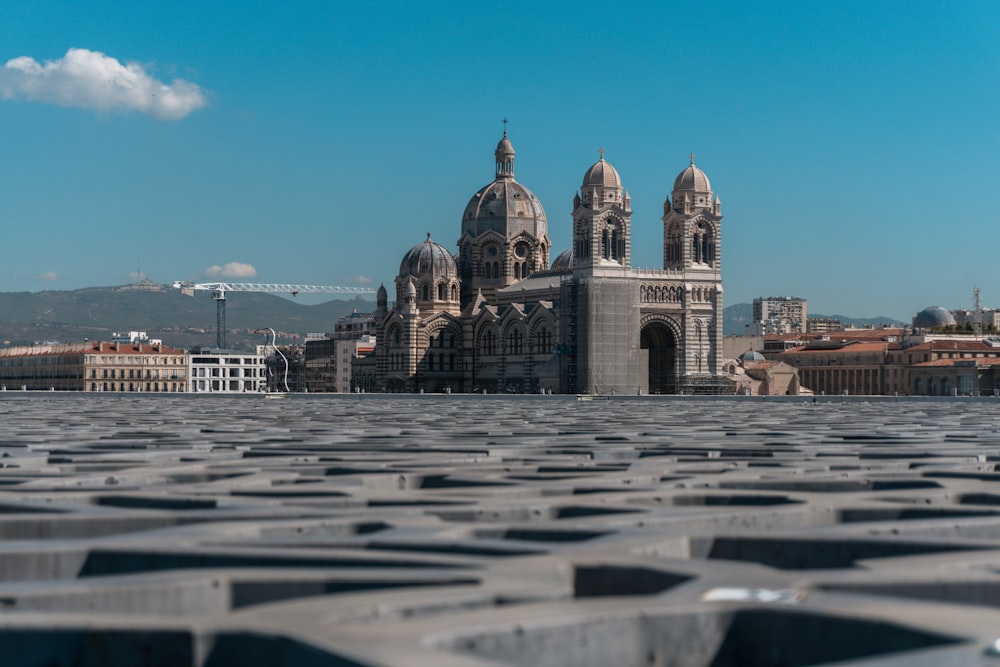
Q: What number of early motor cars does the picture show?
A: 0